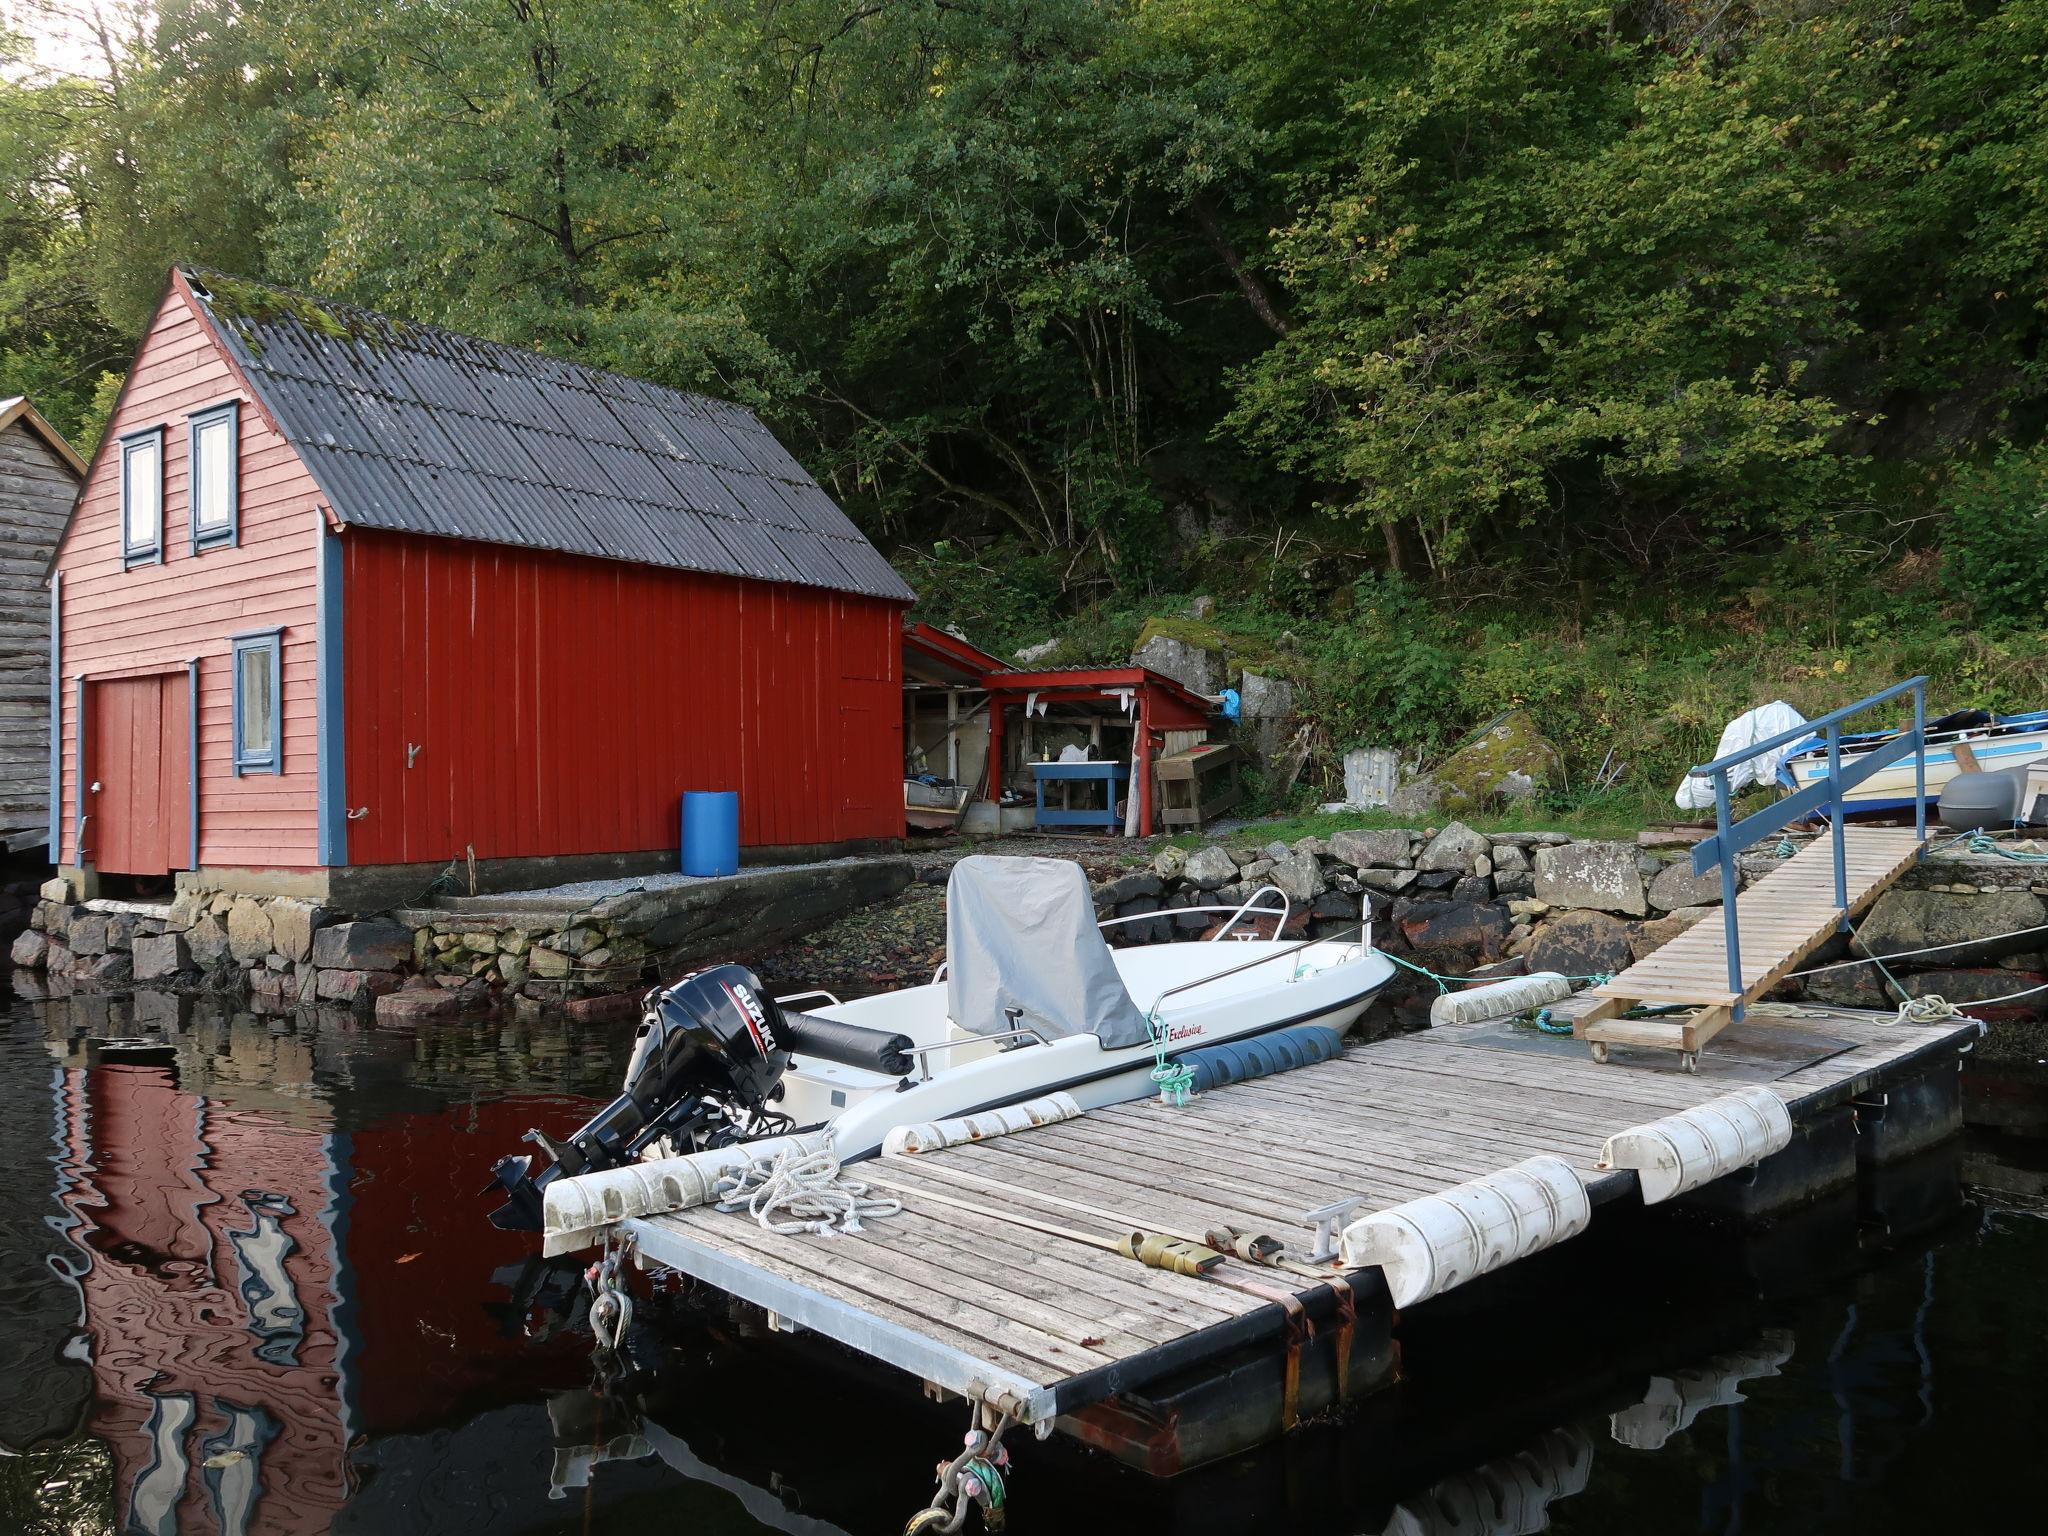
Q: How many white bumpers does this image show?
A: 5